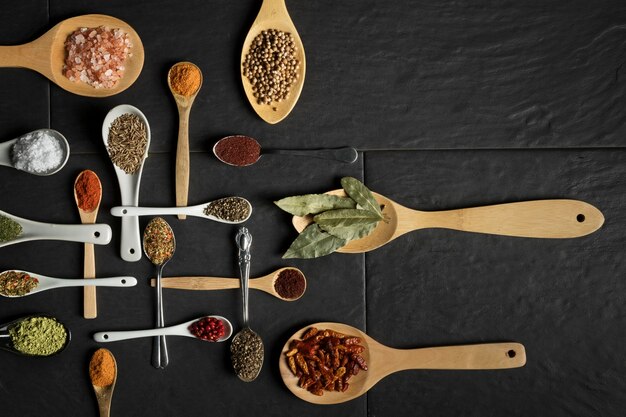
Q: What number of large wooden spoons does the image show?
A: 4